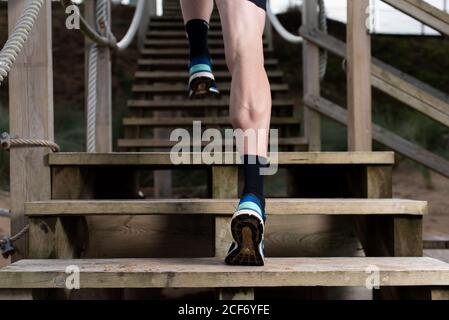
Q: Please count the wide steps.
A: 3